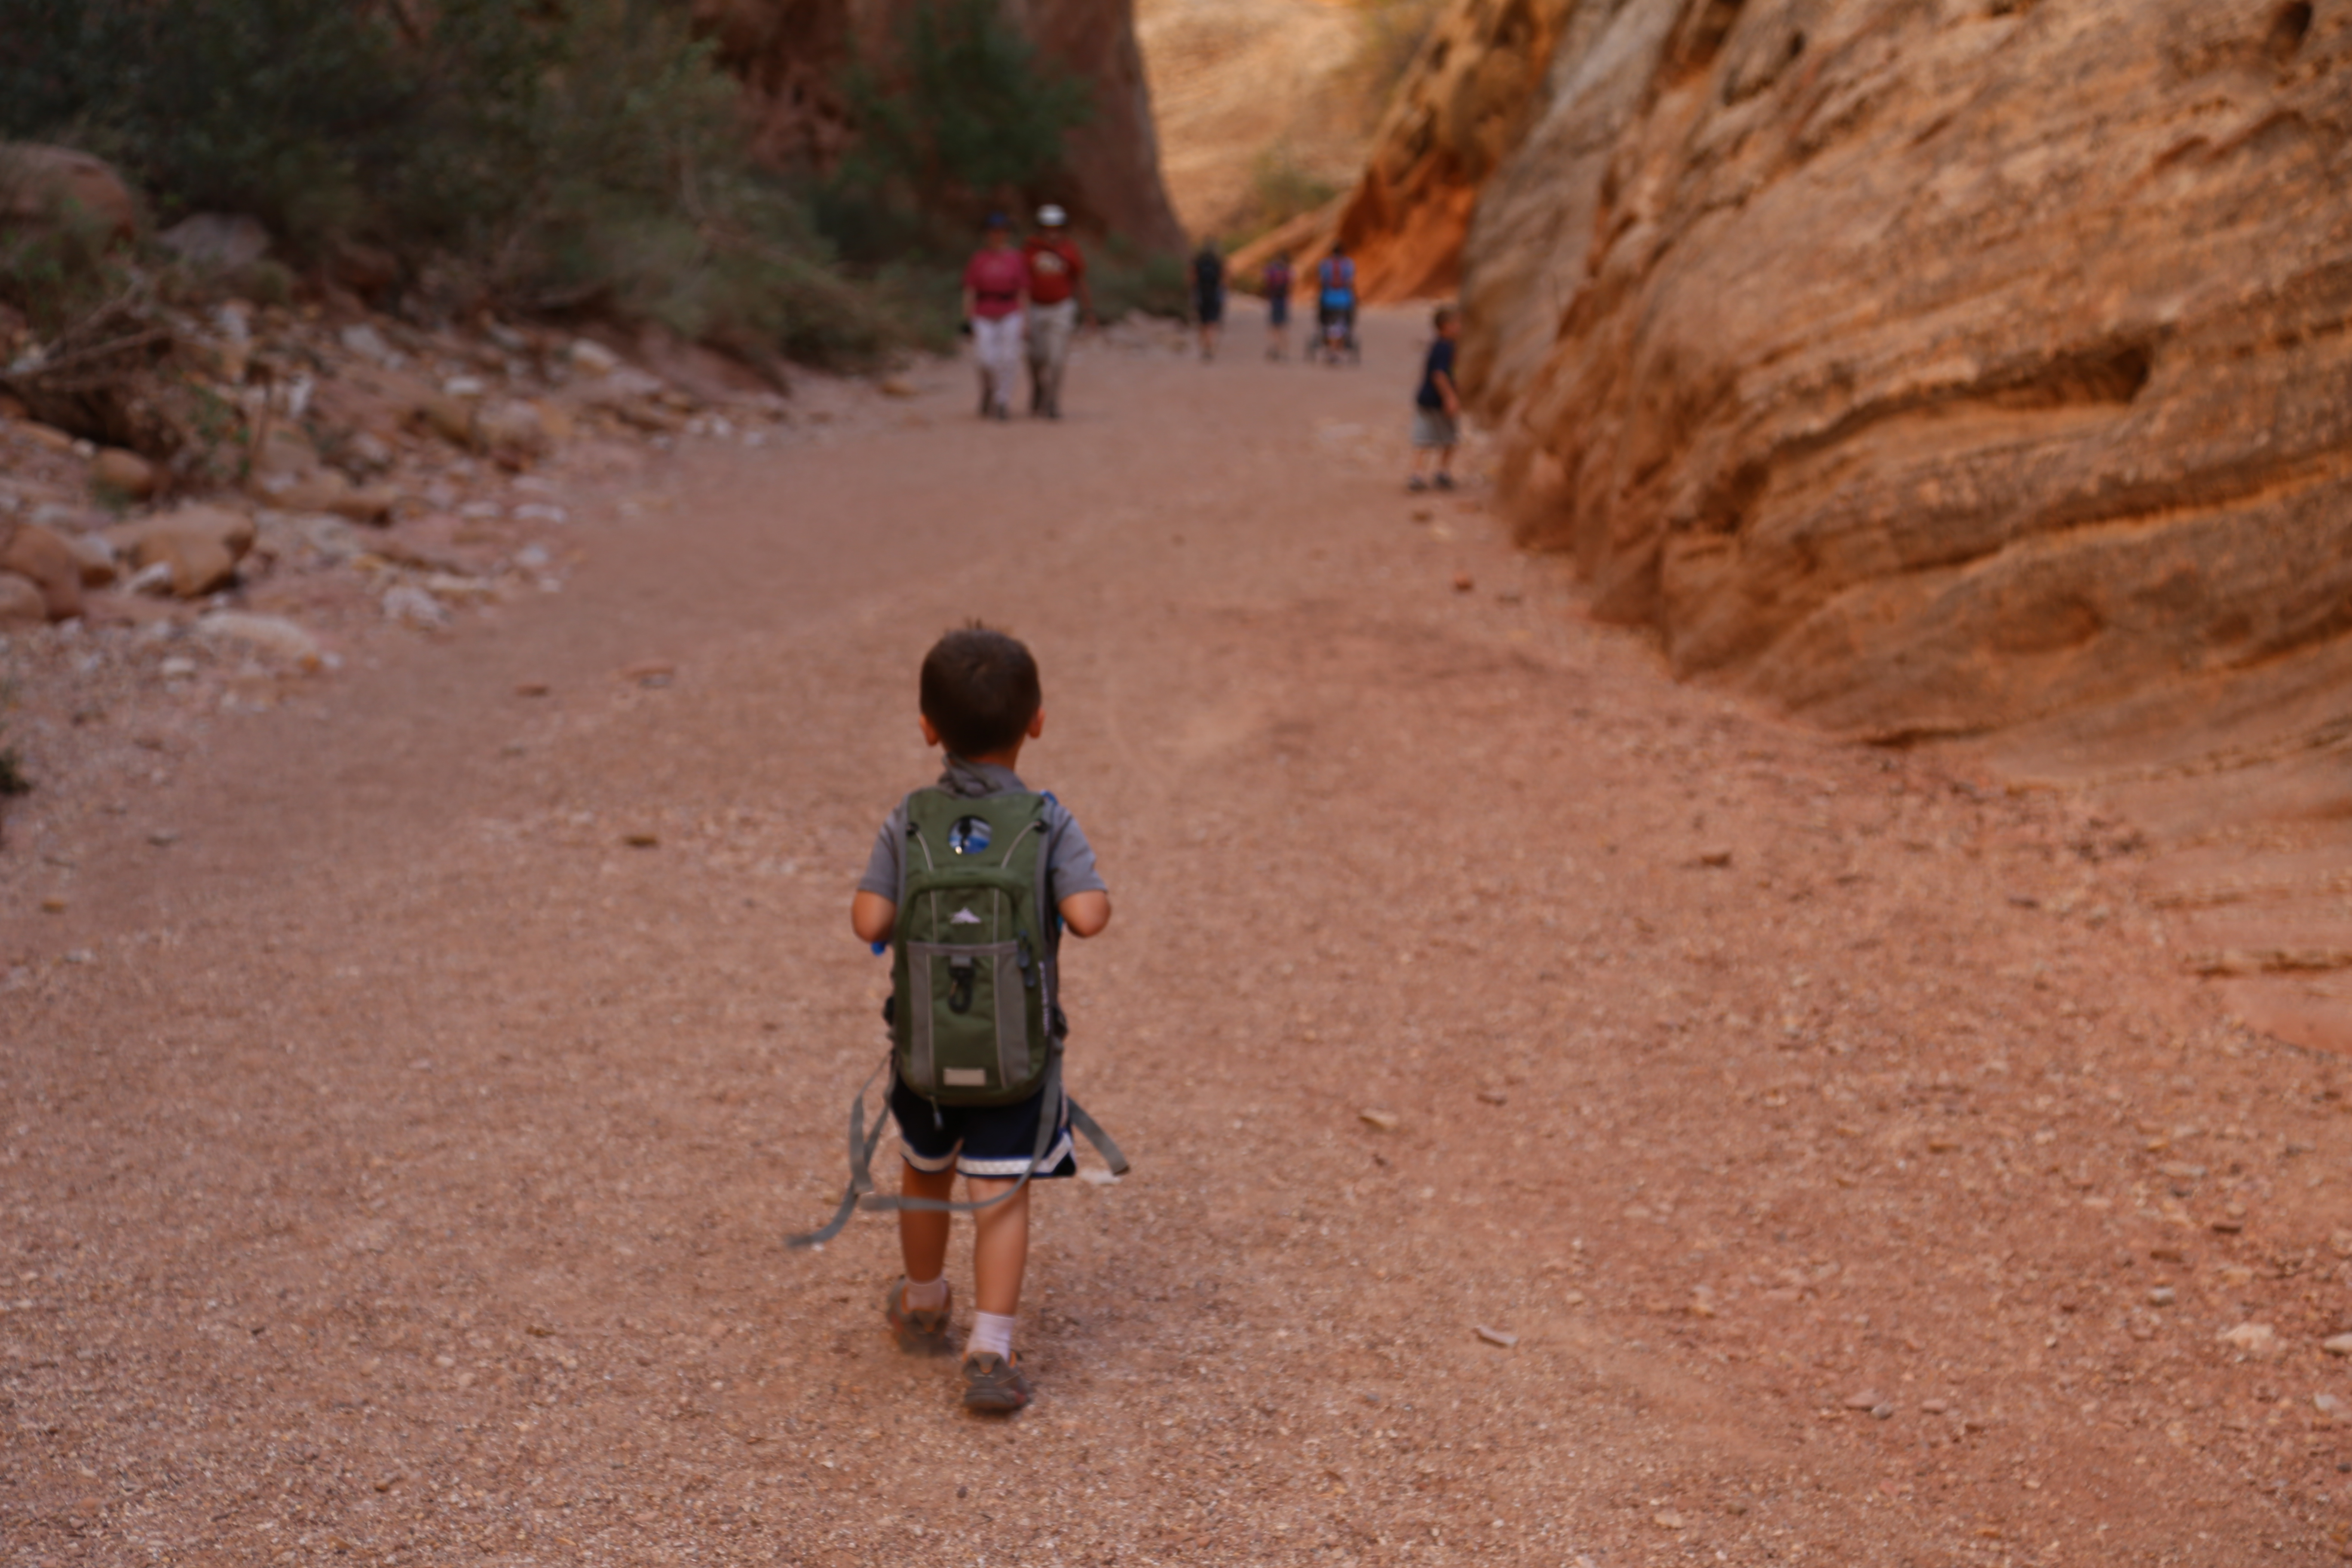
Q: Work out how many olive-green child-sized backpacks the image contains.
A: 1